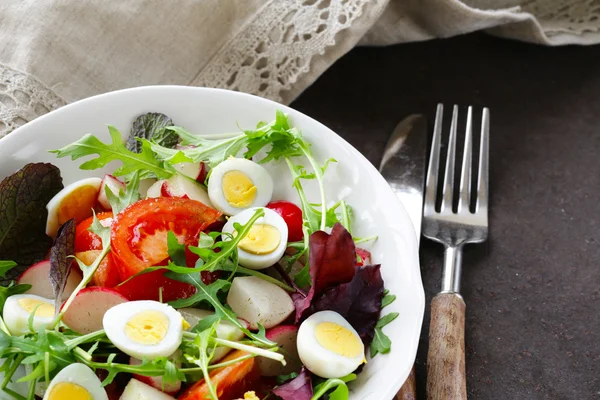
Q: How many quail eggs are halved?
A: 7